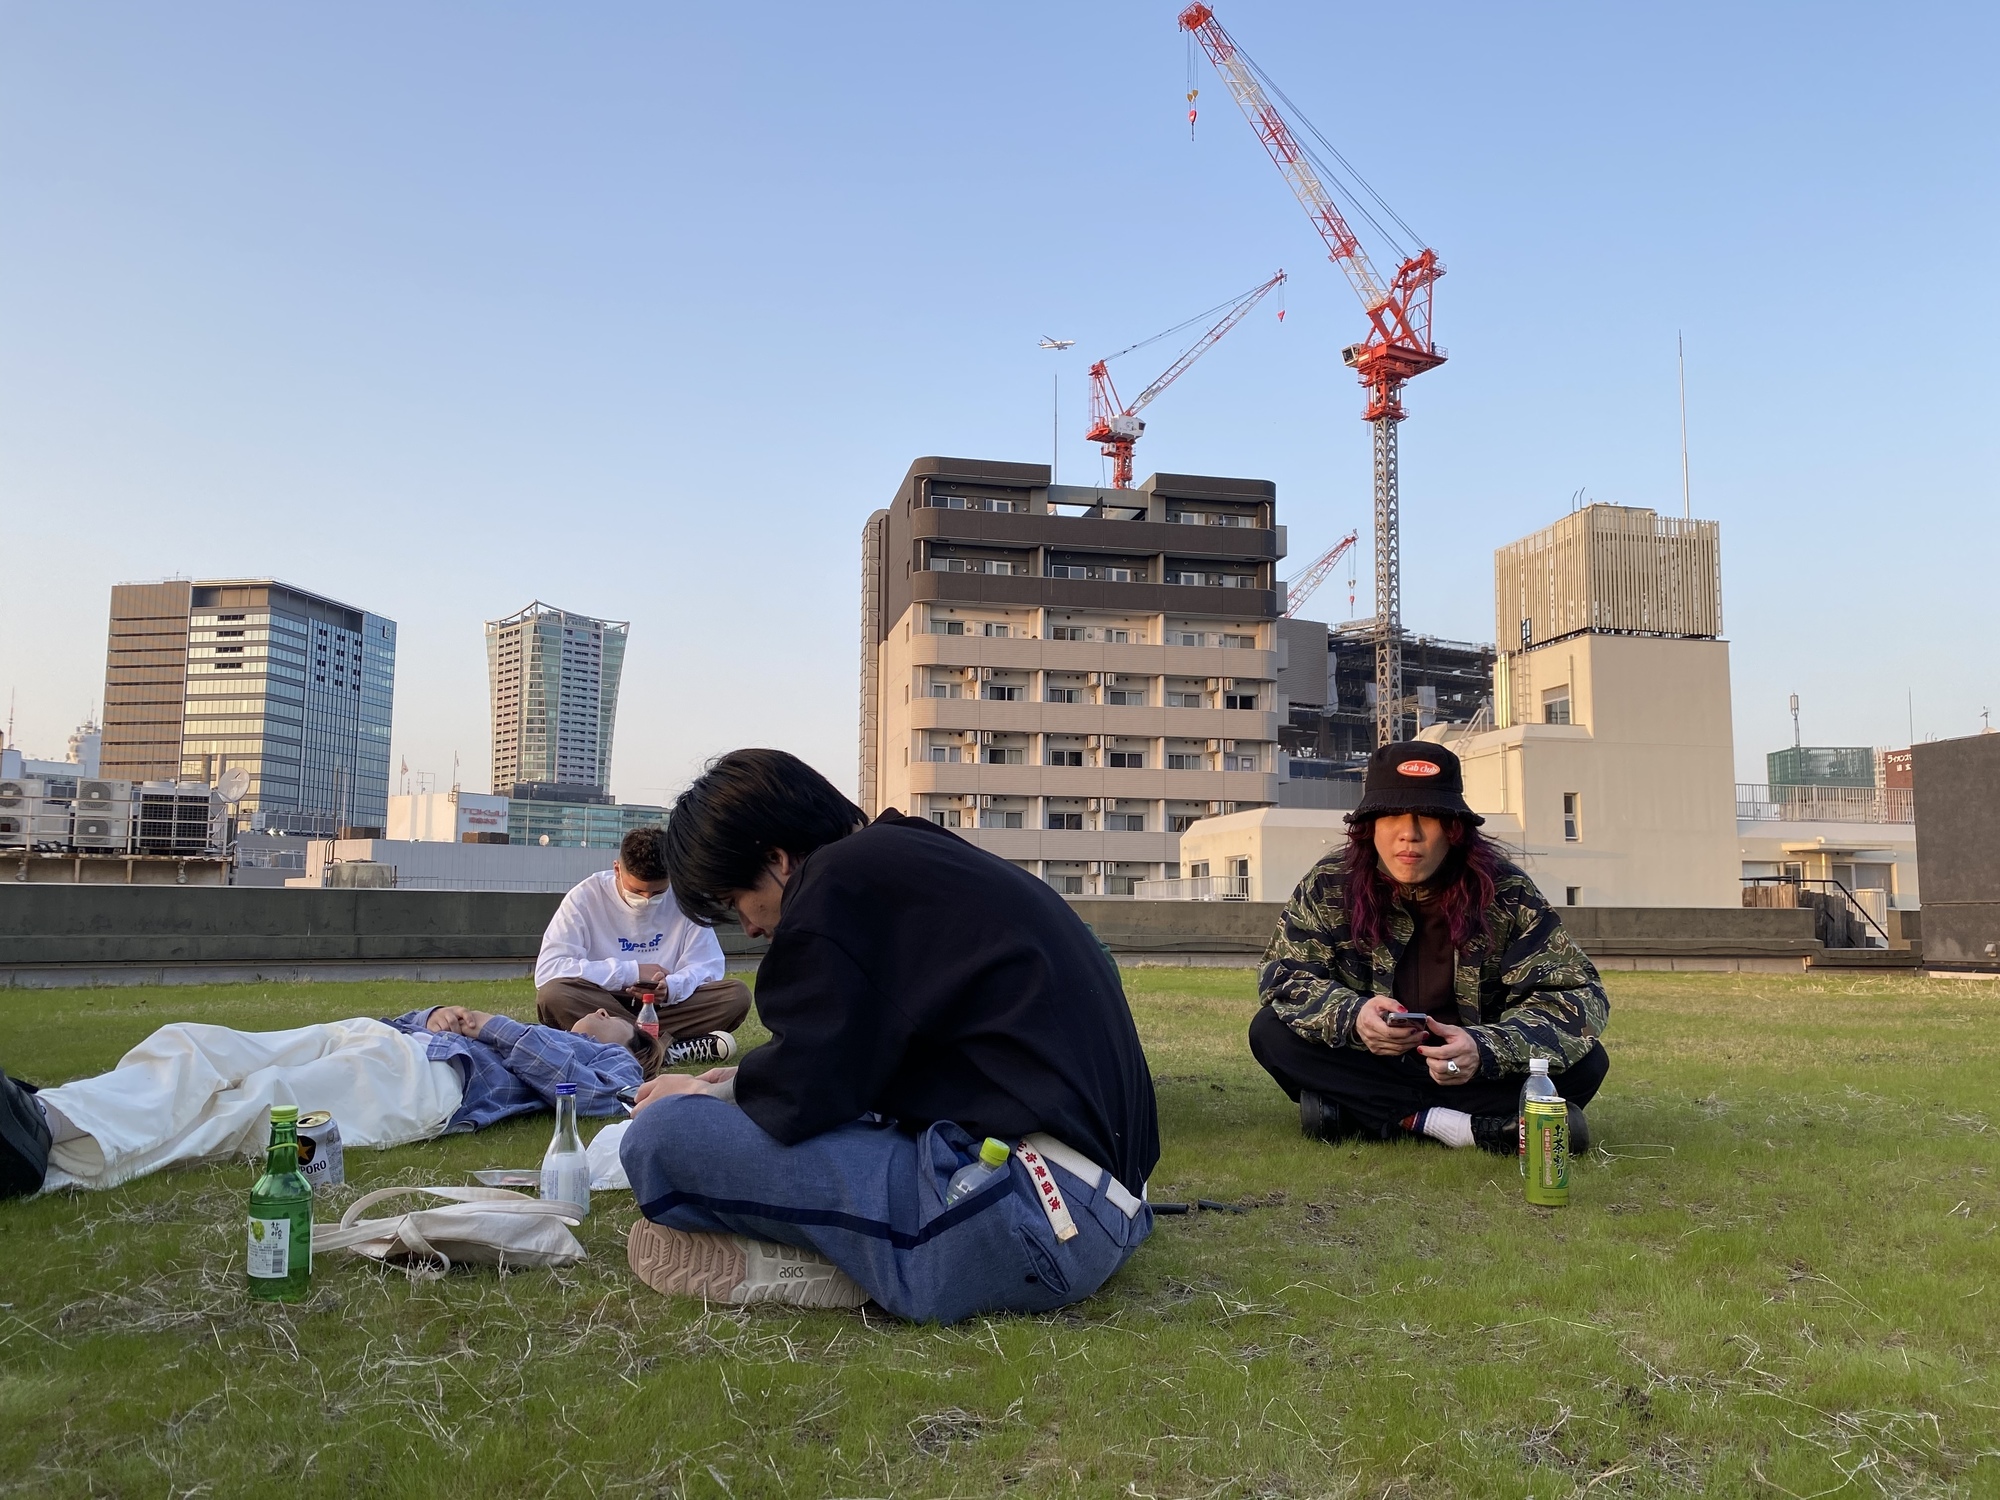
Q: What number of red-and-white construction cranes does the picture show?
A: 3